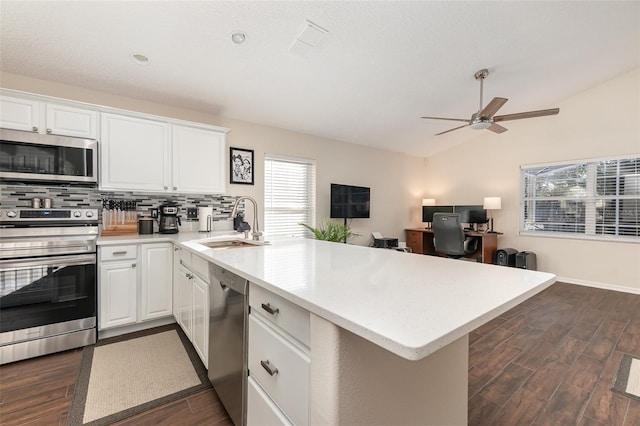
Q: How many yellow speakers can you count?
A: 0